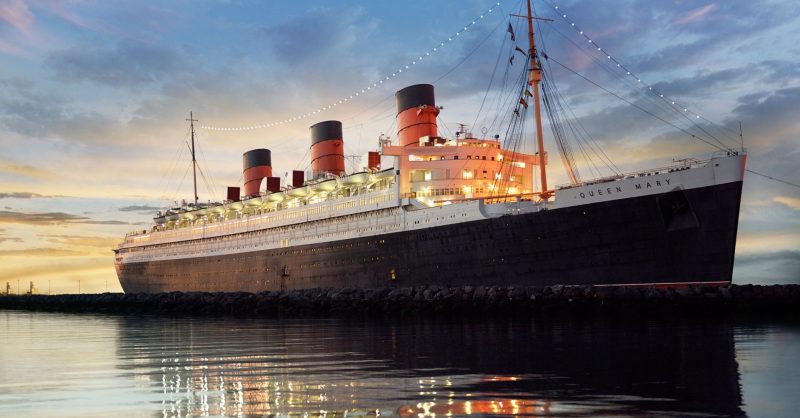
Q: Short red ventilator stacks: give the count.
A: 4